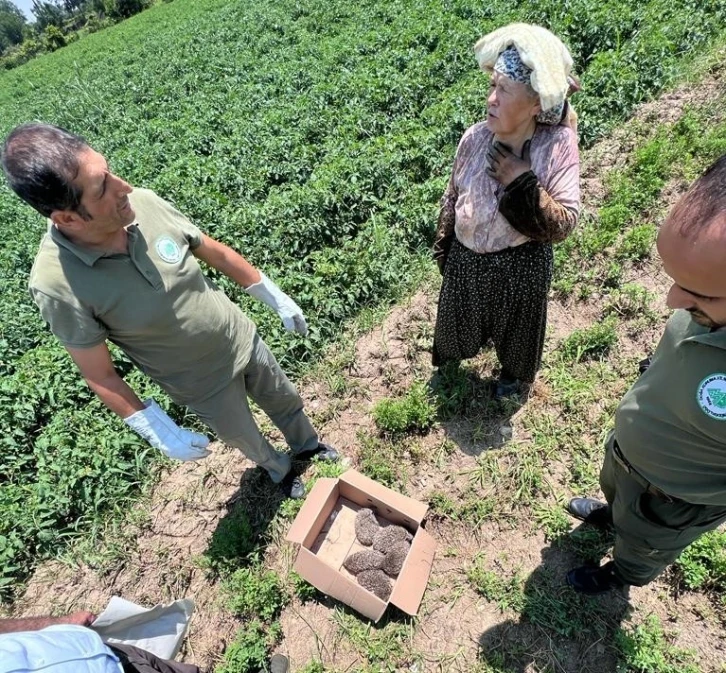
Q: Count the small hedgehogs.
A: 5